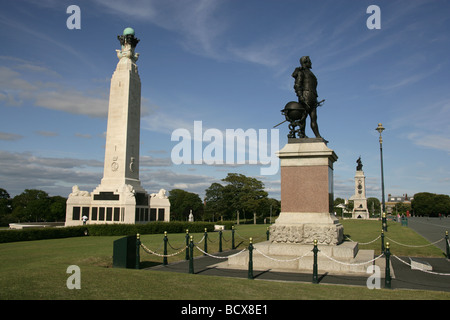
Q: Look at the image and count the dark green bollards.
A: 13